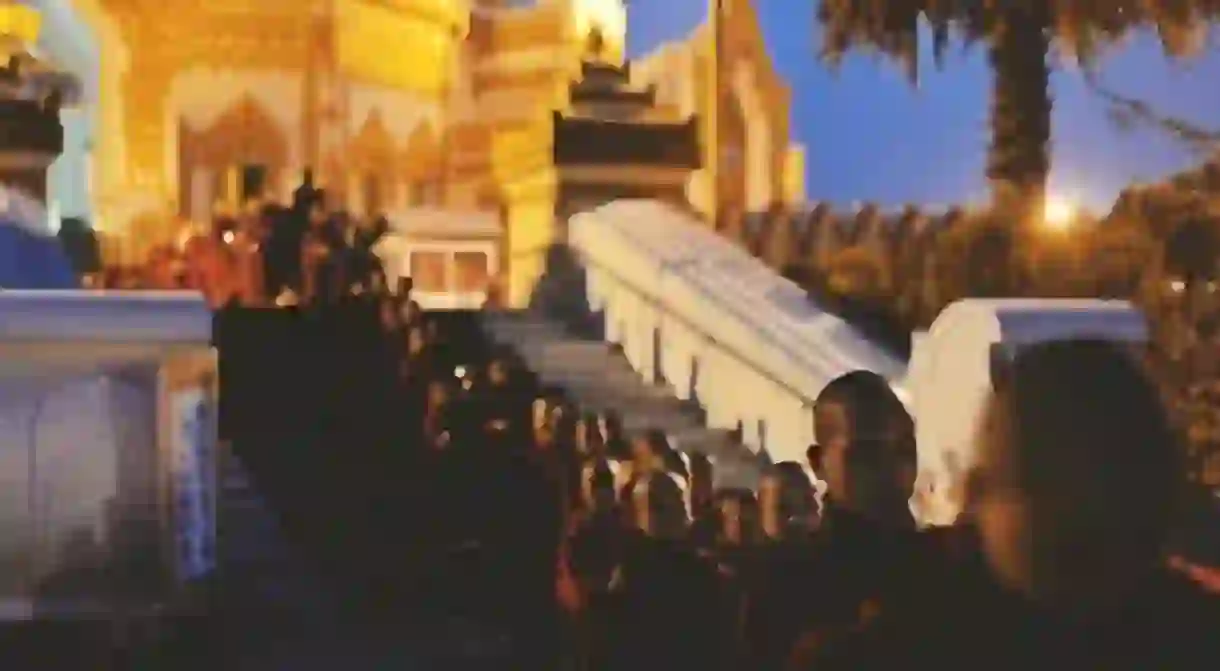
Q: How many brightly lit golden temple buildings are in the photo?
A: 1